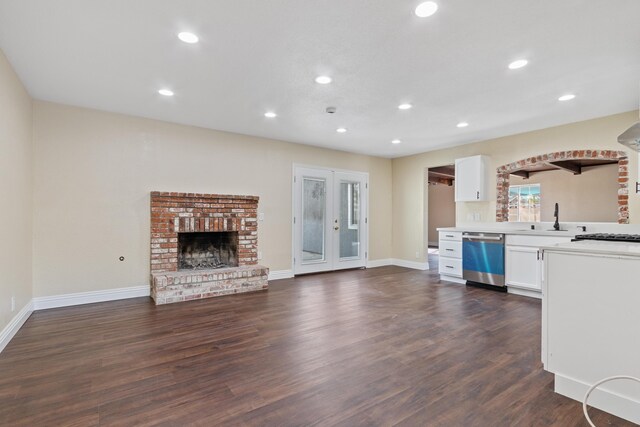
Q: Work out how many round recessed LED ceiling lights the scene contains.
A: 11